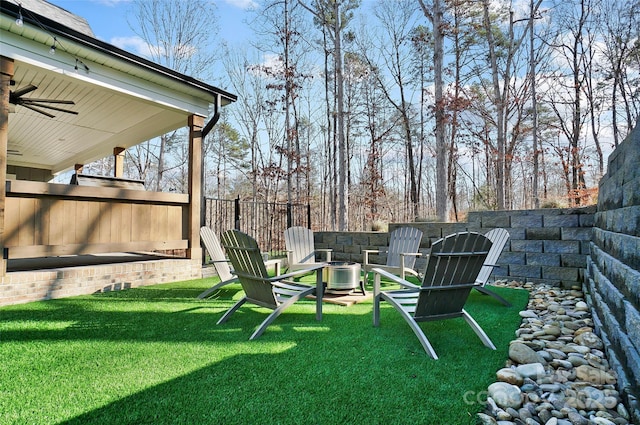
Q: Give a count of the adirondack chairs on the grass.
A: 6